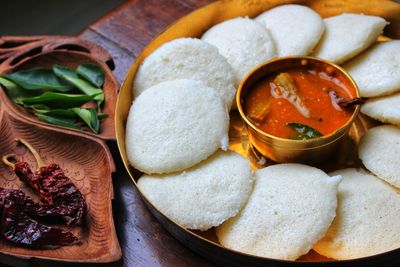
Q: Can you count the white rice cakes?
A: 11